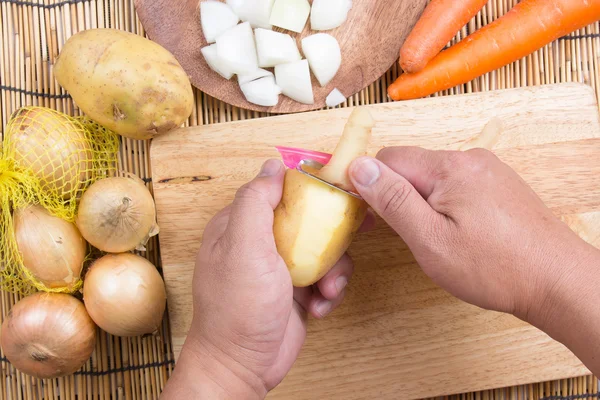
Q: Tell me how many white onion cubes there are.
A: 11